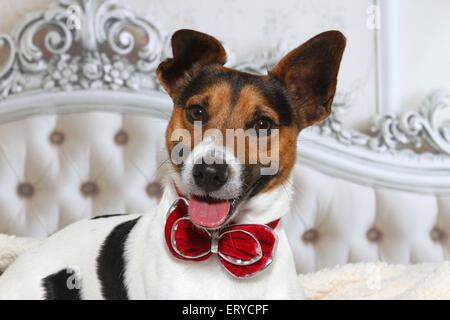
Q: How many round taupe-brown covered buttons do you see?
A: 8